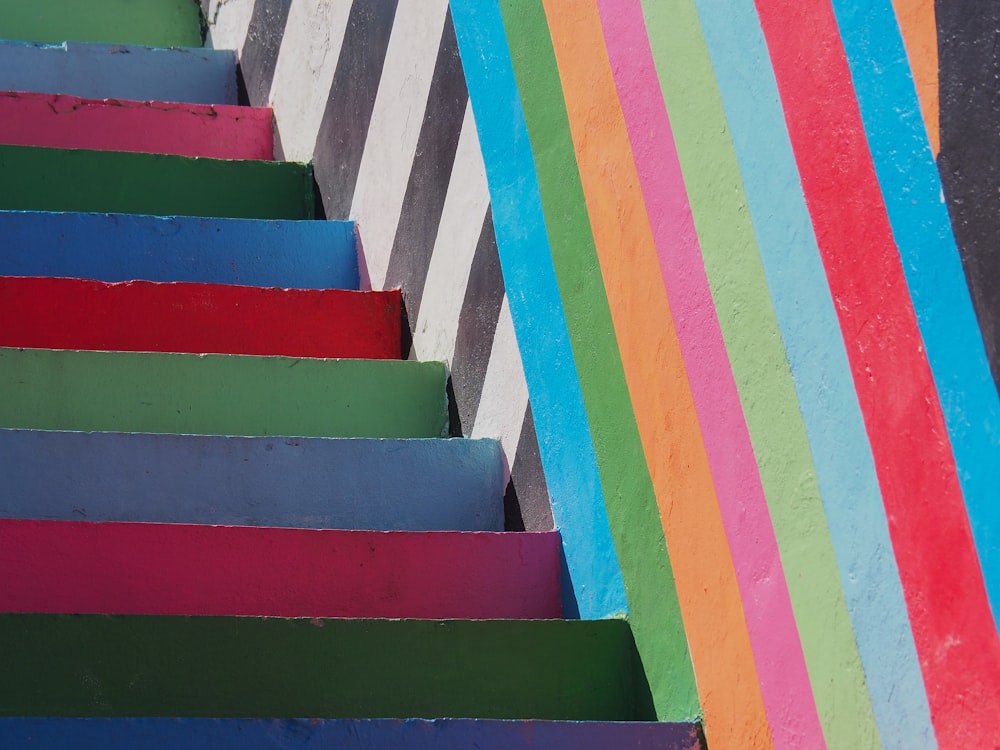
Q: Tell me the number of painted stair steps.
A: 11